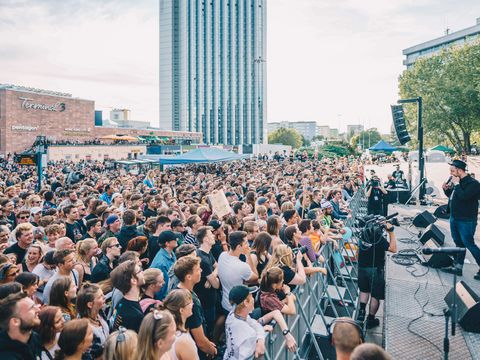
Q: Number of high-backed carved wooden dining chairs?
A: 0